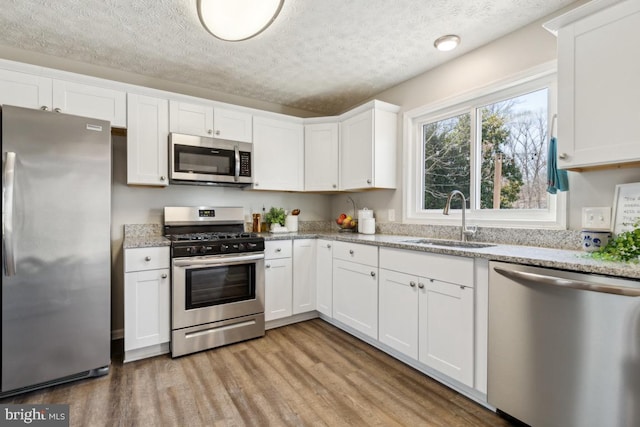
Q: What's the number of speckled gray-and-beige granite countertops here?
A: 2